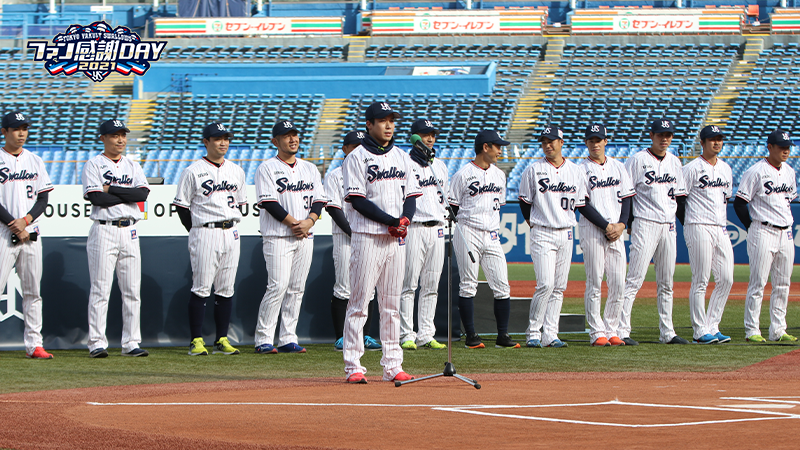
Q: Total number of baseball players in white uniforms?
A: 13